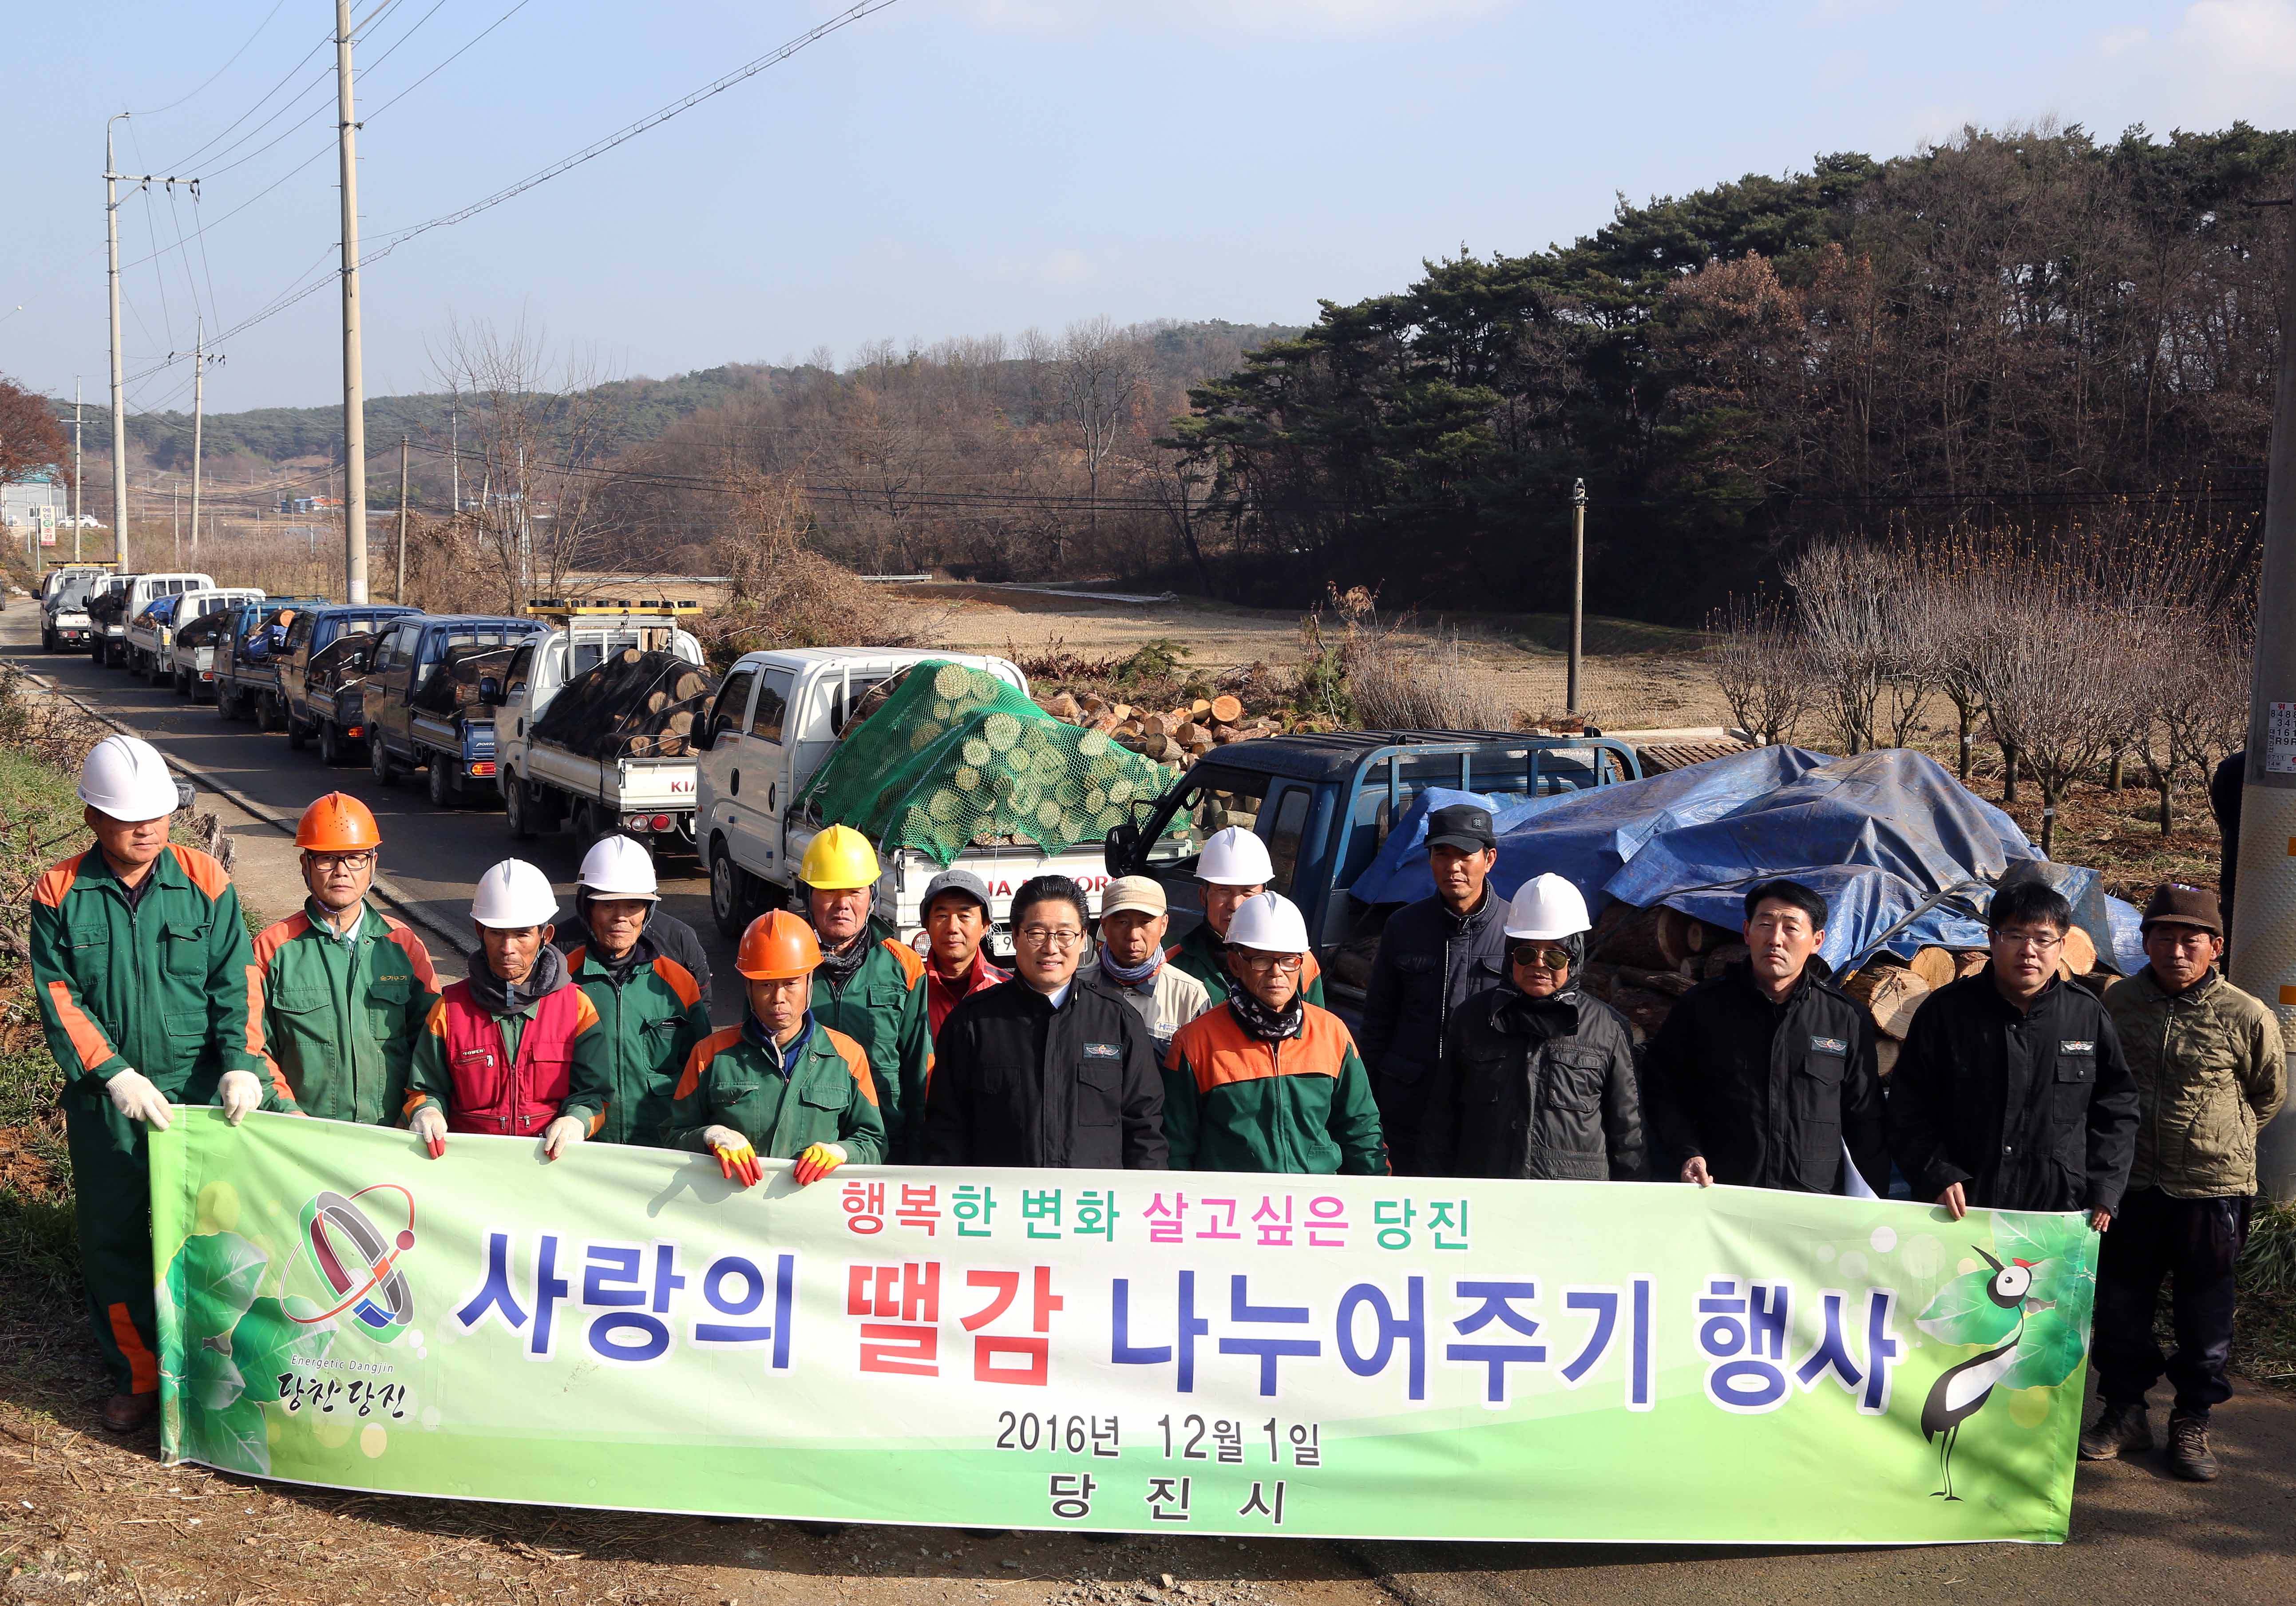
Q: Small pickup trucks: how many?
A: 10